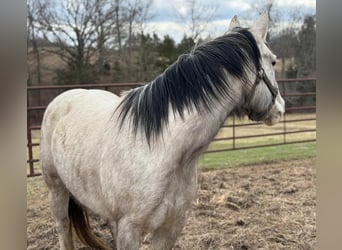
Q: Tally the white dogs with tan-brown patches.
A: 0